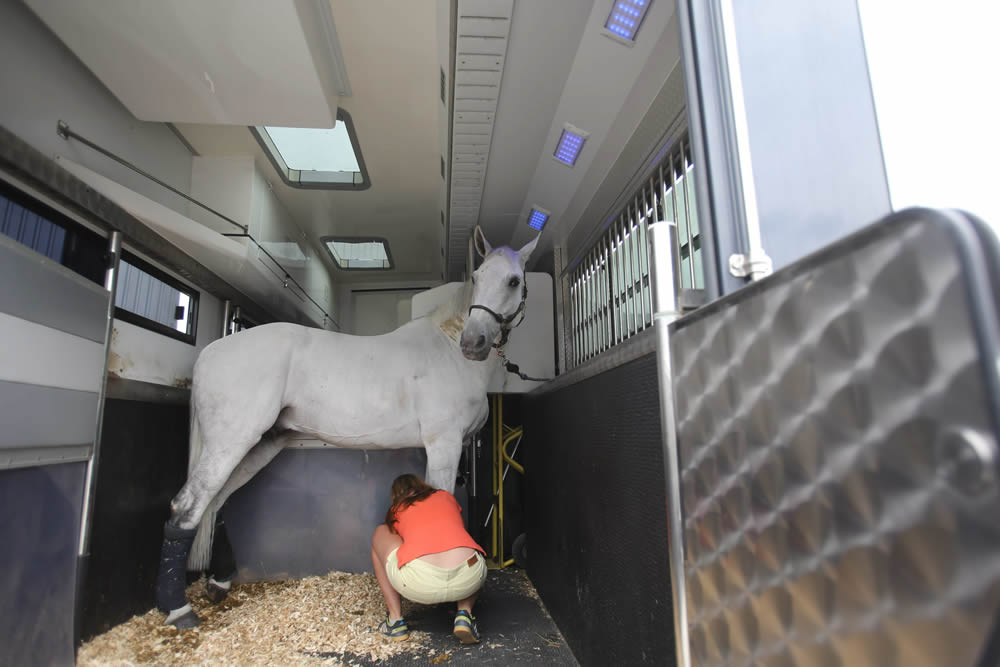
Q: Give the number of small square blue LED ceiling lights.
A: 3